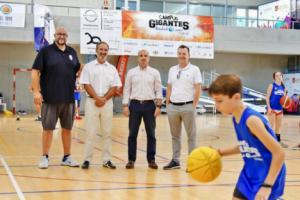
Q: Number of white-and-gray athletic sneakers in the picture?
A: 2